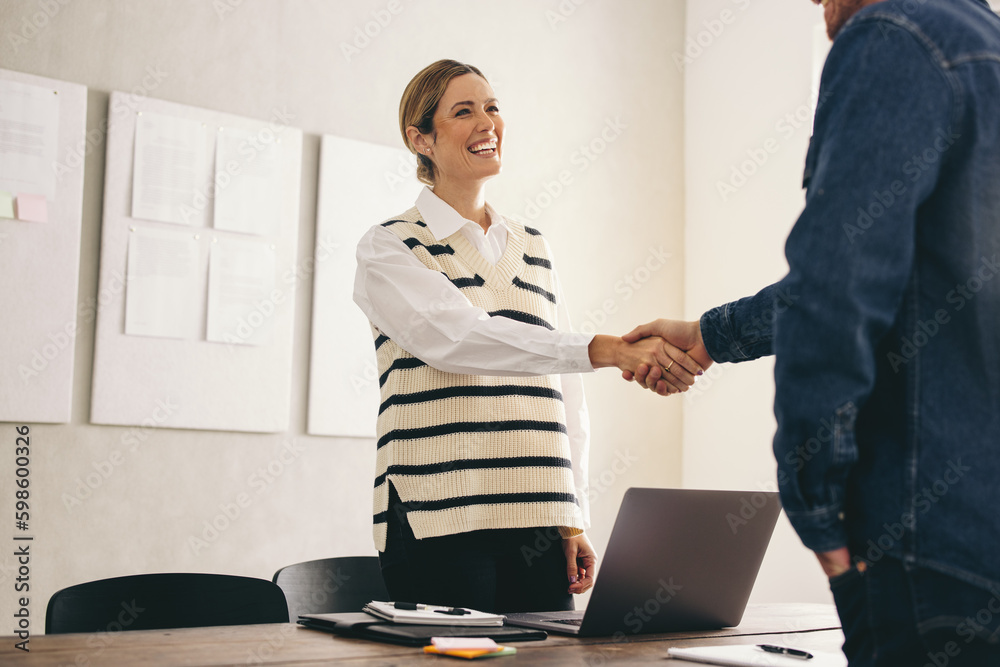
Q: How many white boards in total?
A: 3